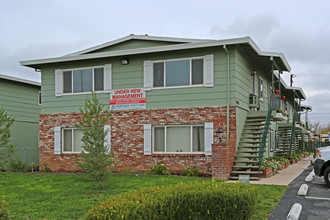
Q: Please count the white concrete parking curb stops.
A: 3